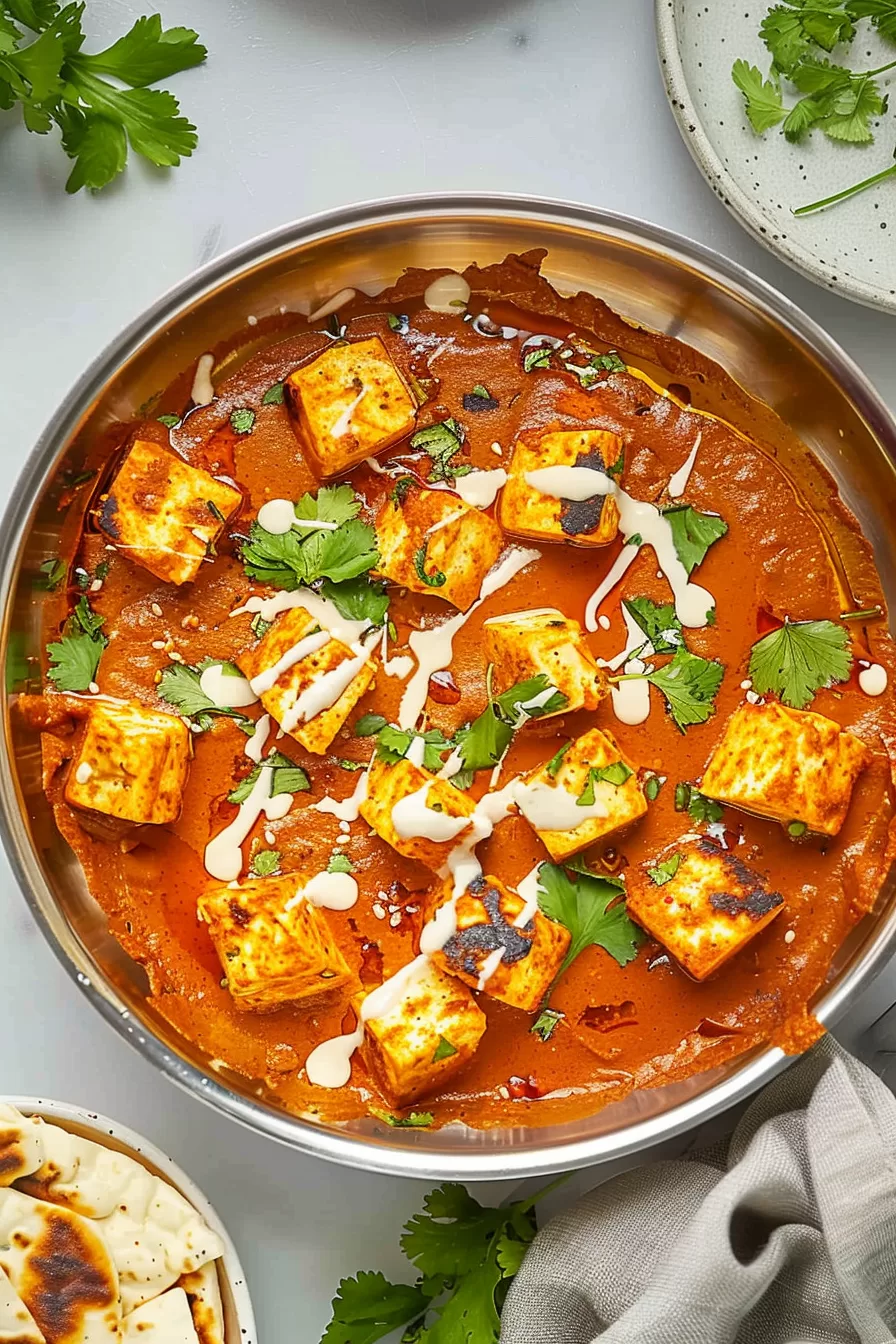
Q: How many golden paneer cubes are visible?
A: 14